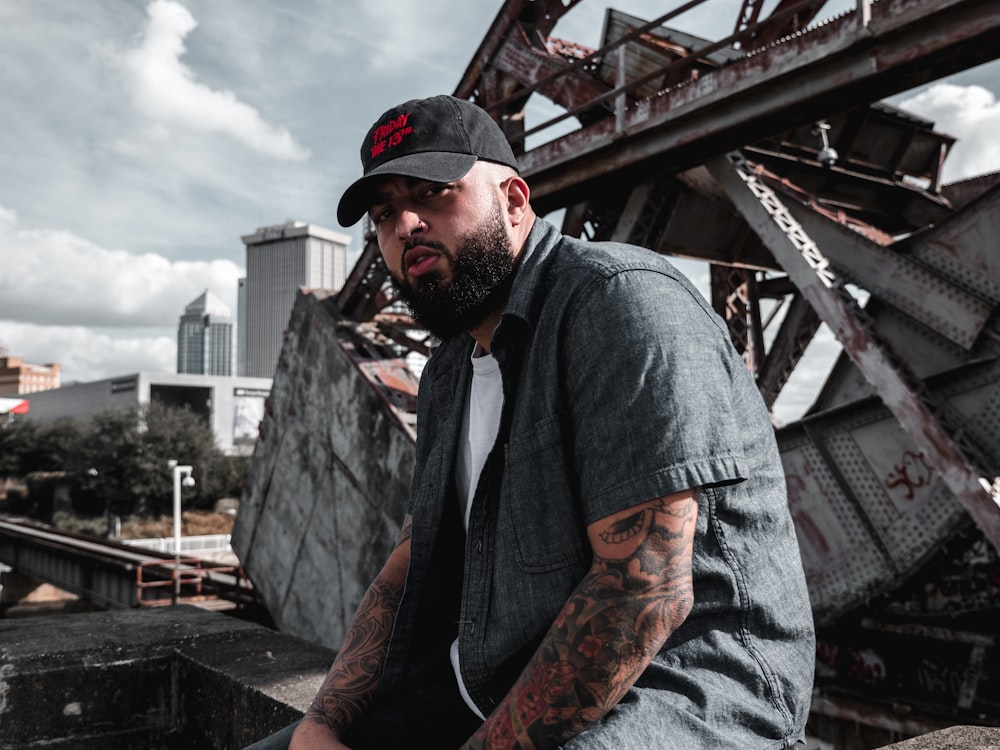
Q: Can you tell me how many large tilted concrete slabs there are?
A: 1